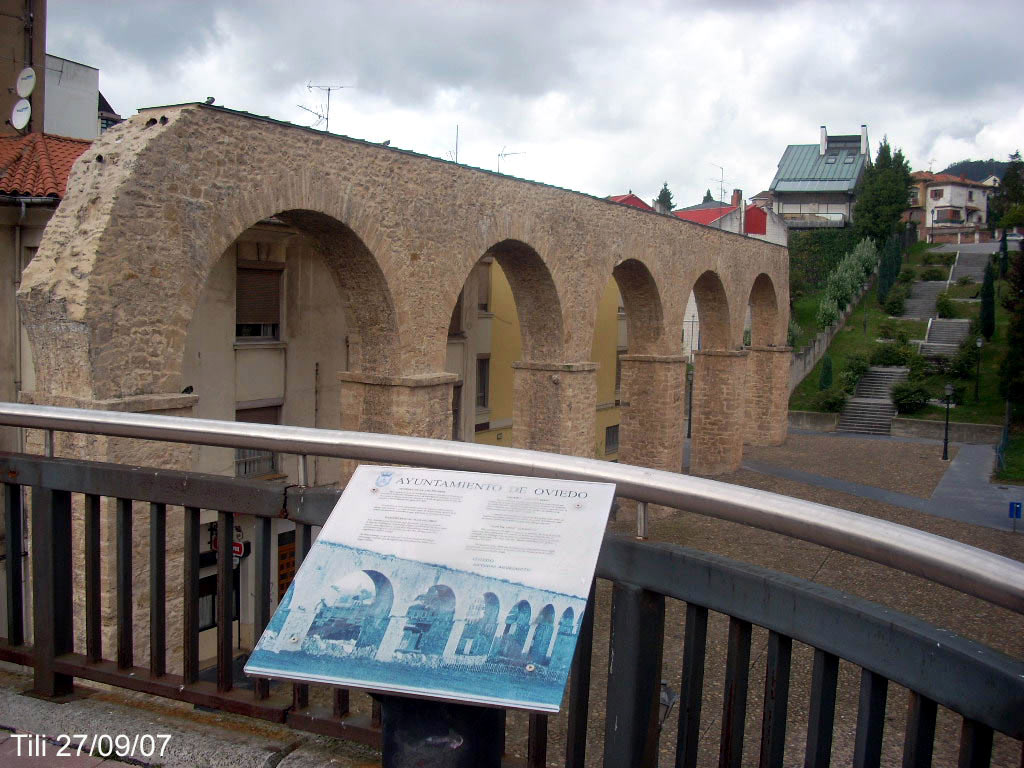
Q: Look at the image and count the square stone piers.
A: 6